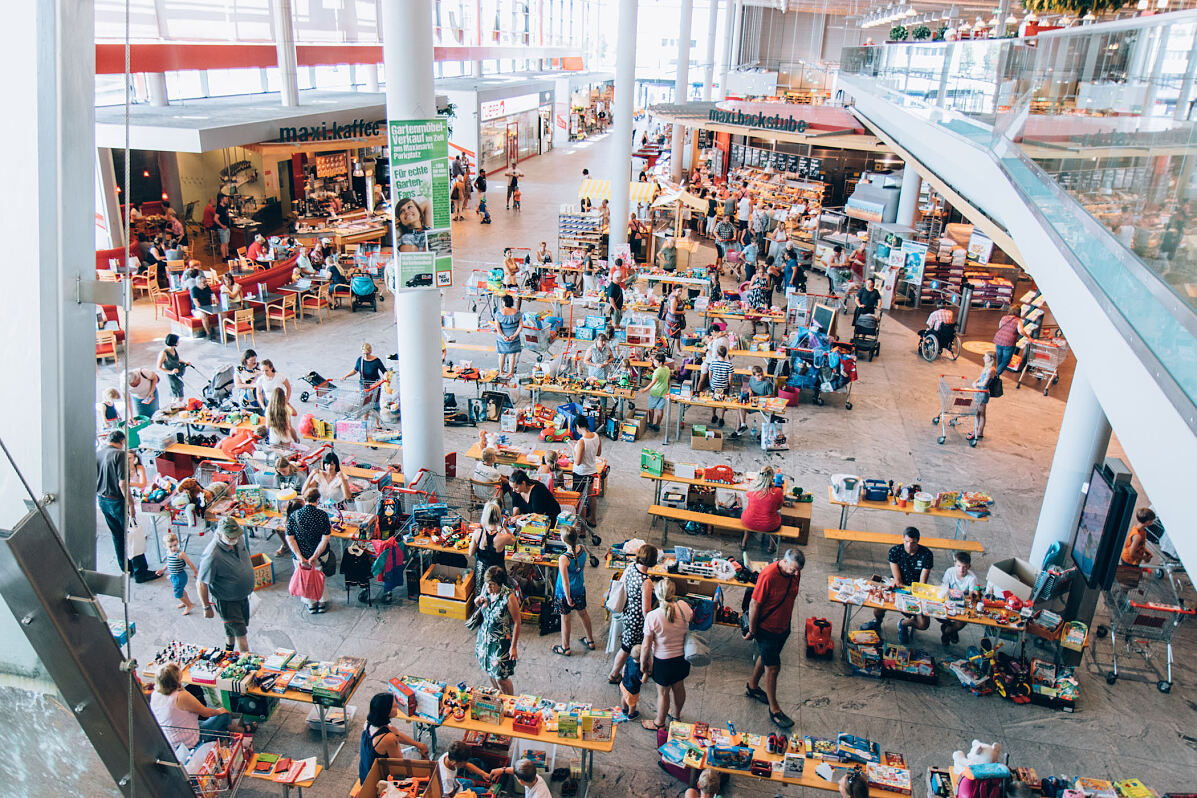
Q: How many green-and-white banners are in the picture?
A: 1